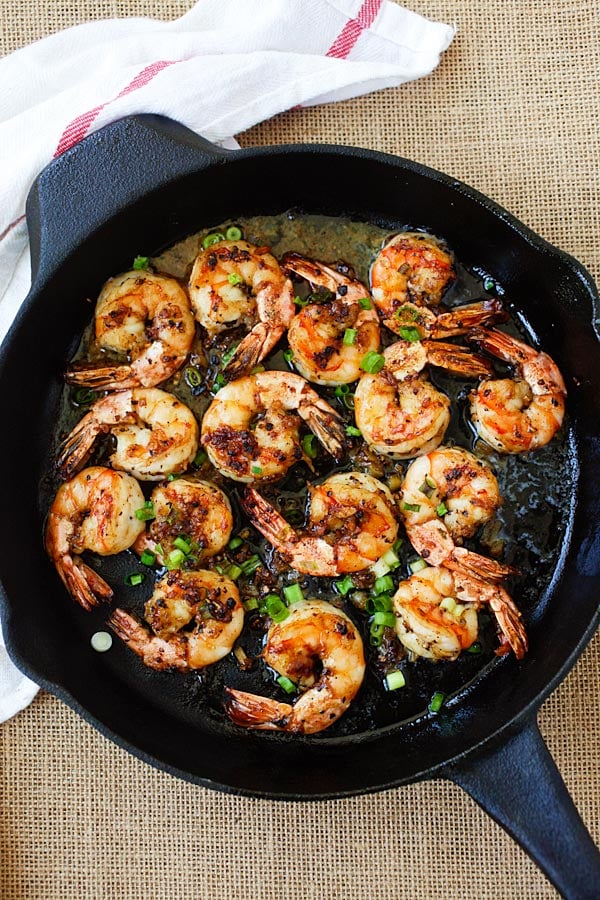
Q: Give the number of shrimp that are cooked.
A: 15